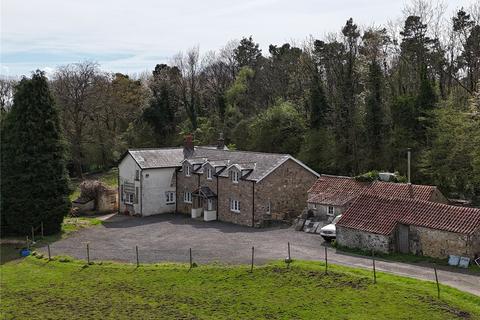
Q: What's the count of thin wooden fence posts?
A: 12